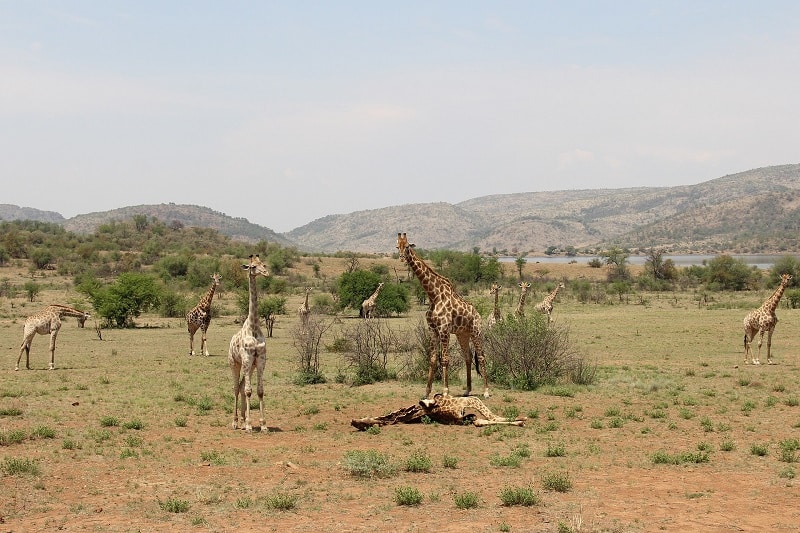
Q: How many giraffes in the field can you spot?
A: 11